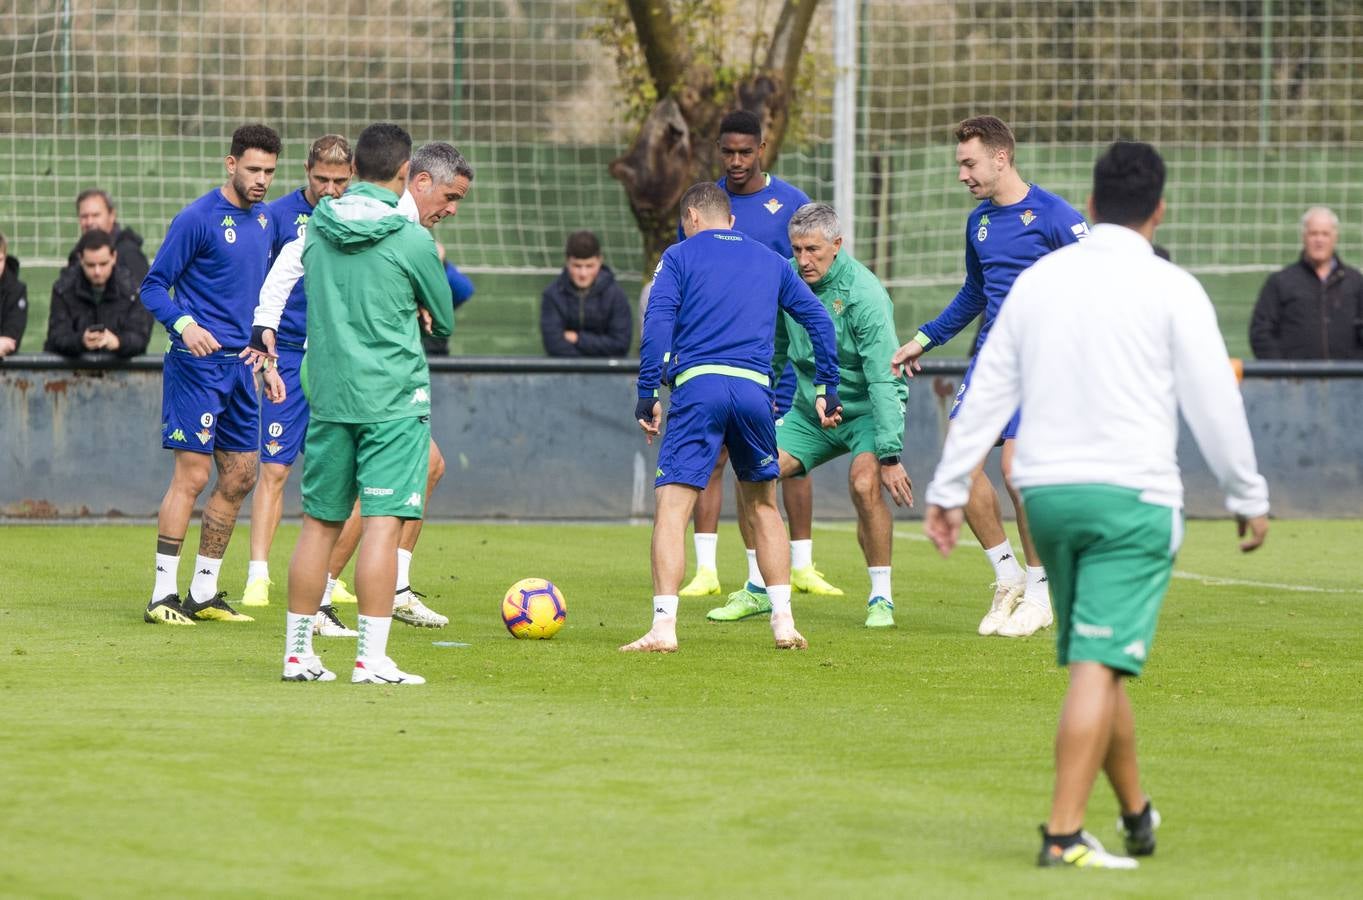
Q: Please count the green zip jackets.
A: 2